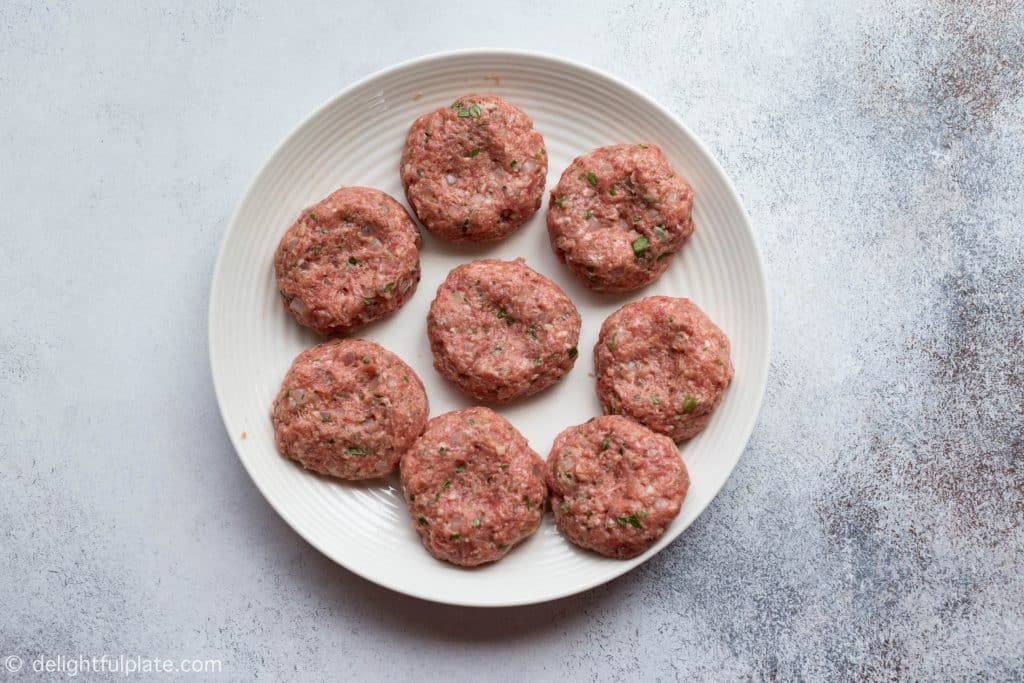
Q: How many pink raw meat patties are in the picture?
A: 8